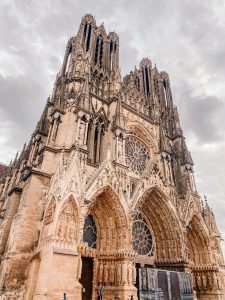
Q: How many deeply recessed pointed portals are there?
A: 3